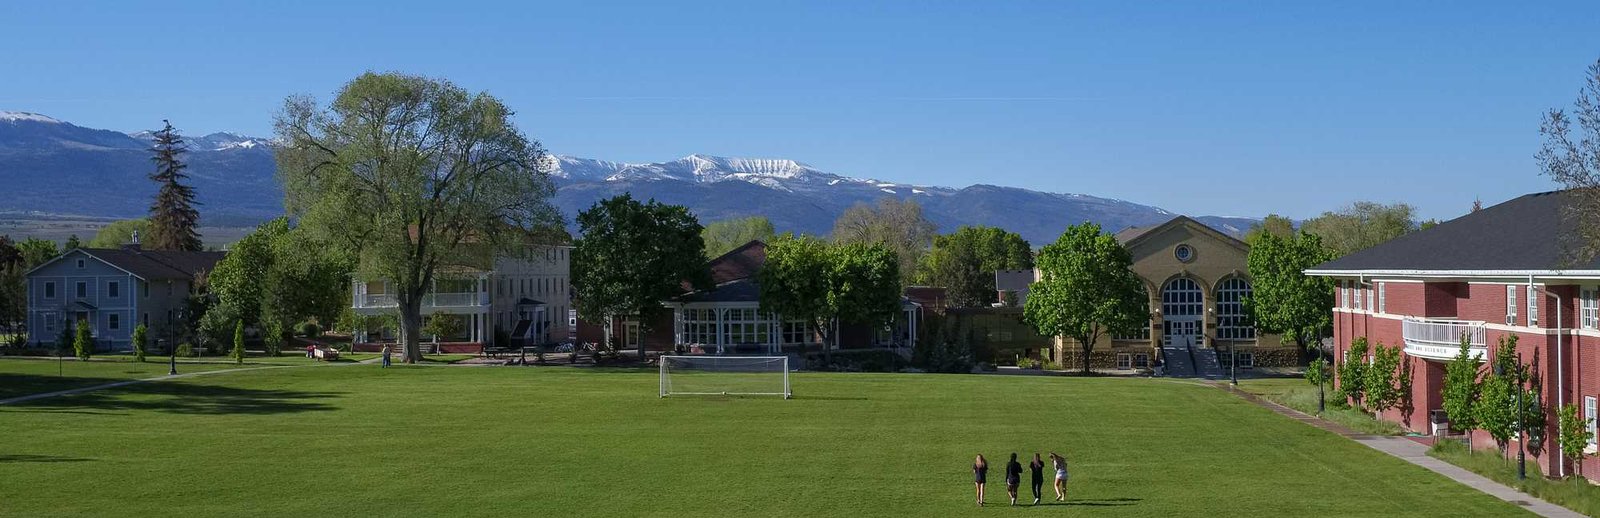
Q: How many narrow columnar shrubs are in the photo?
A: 3